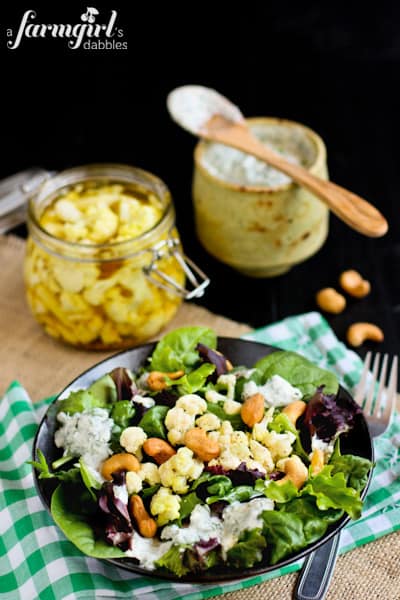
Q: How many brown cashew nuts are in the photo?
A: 12